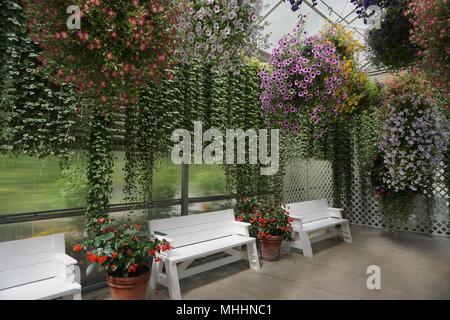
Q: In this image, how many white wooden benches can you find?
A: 3